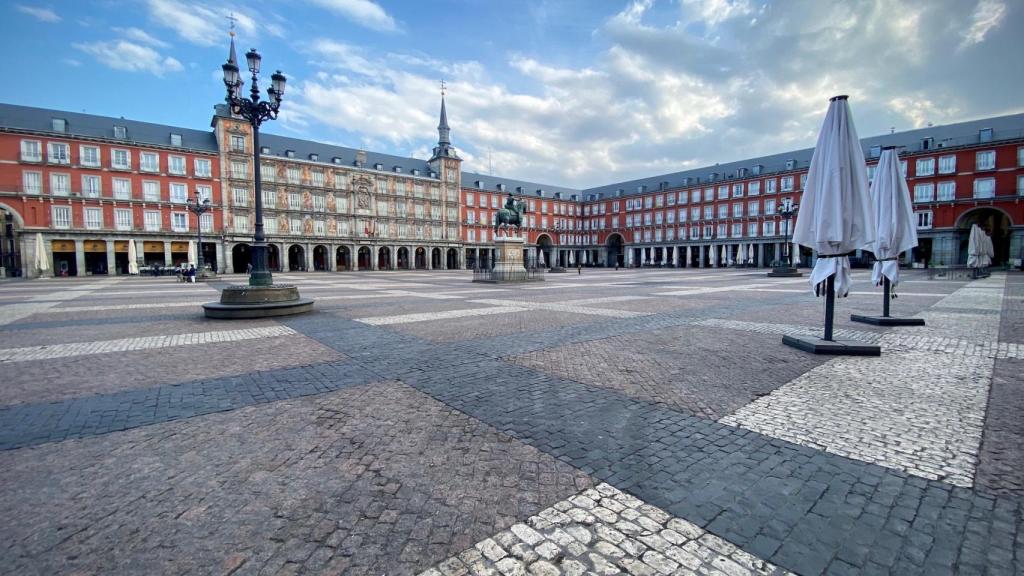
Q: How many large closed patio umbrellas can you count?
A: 2